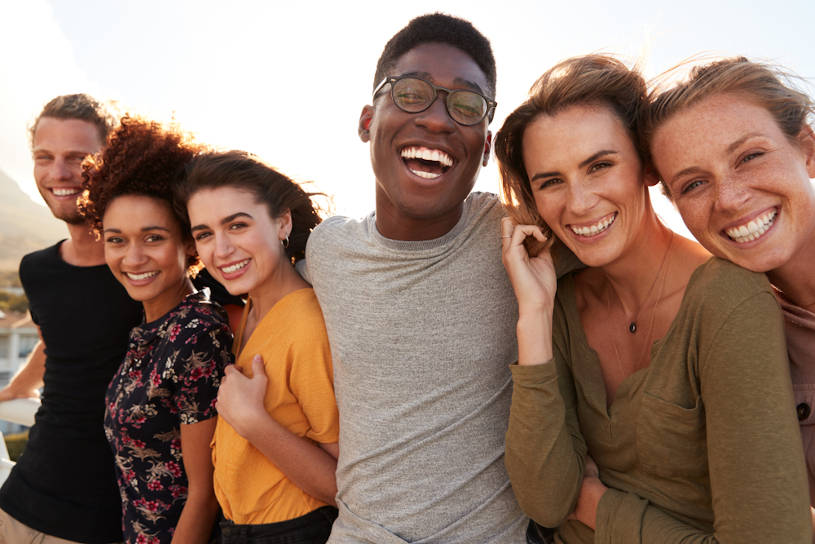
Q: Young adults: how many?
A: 6